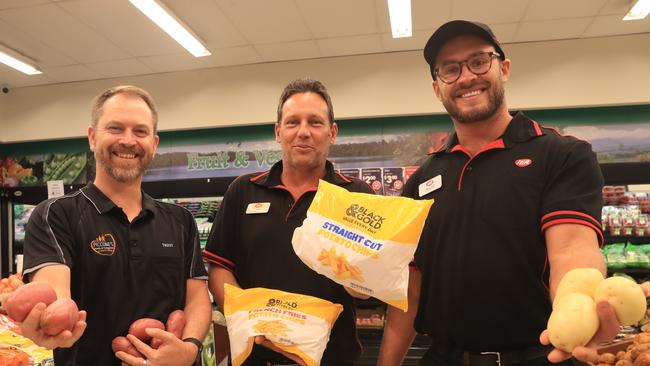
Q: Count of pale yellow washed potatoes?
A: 3